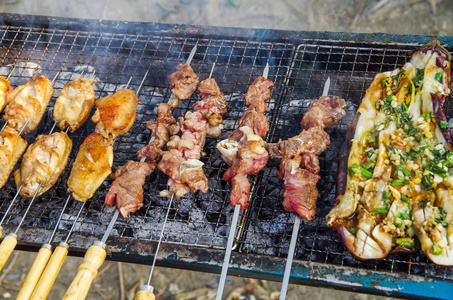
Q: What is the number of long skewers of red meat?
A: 4